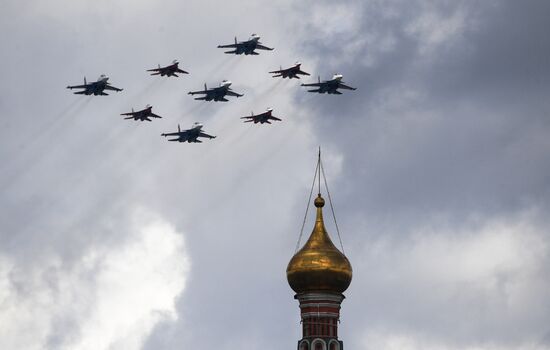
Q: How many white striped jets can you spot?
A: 5